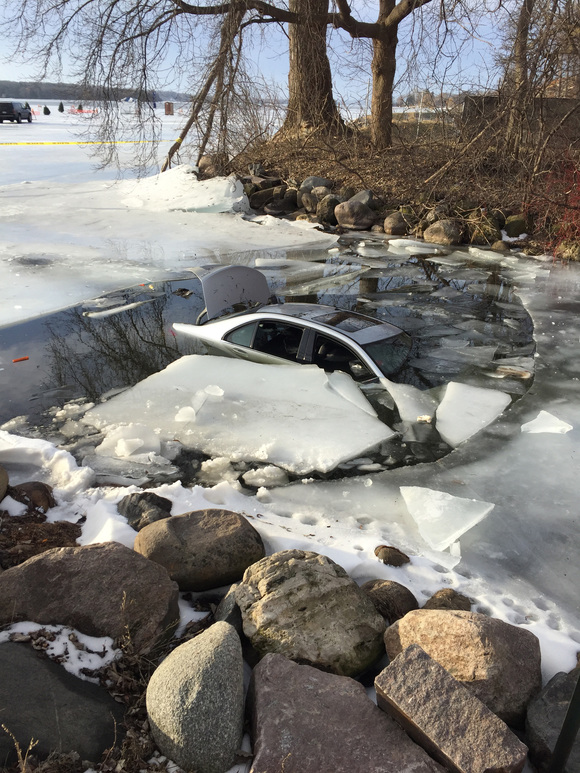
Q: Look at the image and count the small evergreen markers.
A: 4